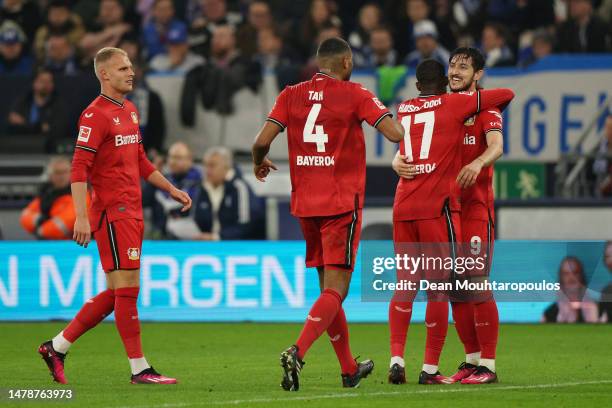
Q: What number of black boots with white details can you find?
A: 2